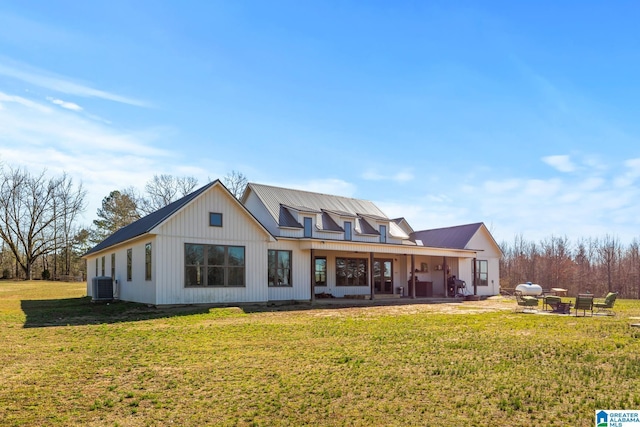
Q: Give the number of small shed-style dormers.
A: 3